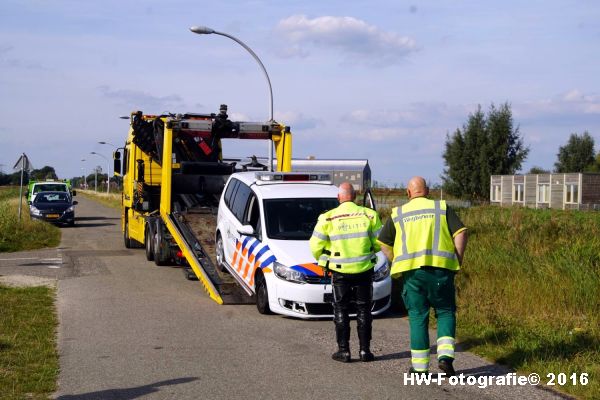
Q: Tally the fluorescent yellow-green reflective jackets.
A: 2